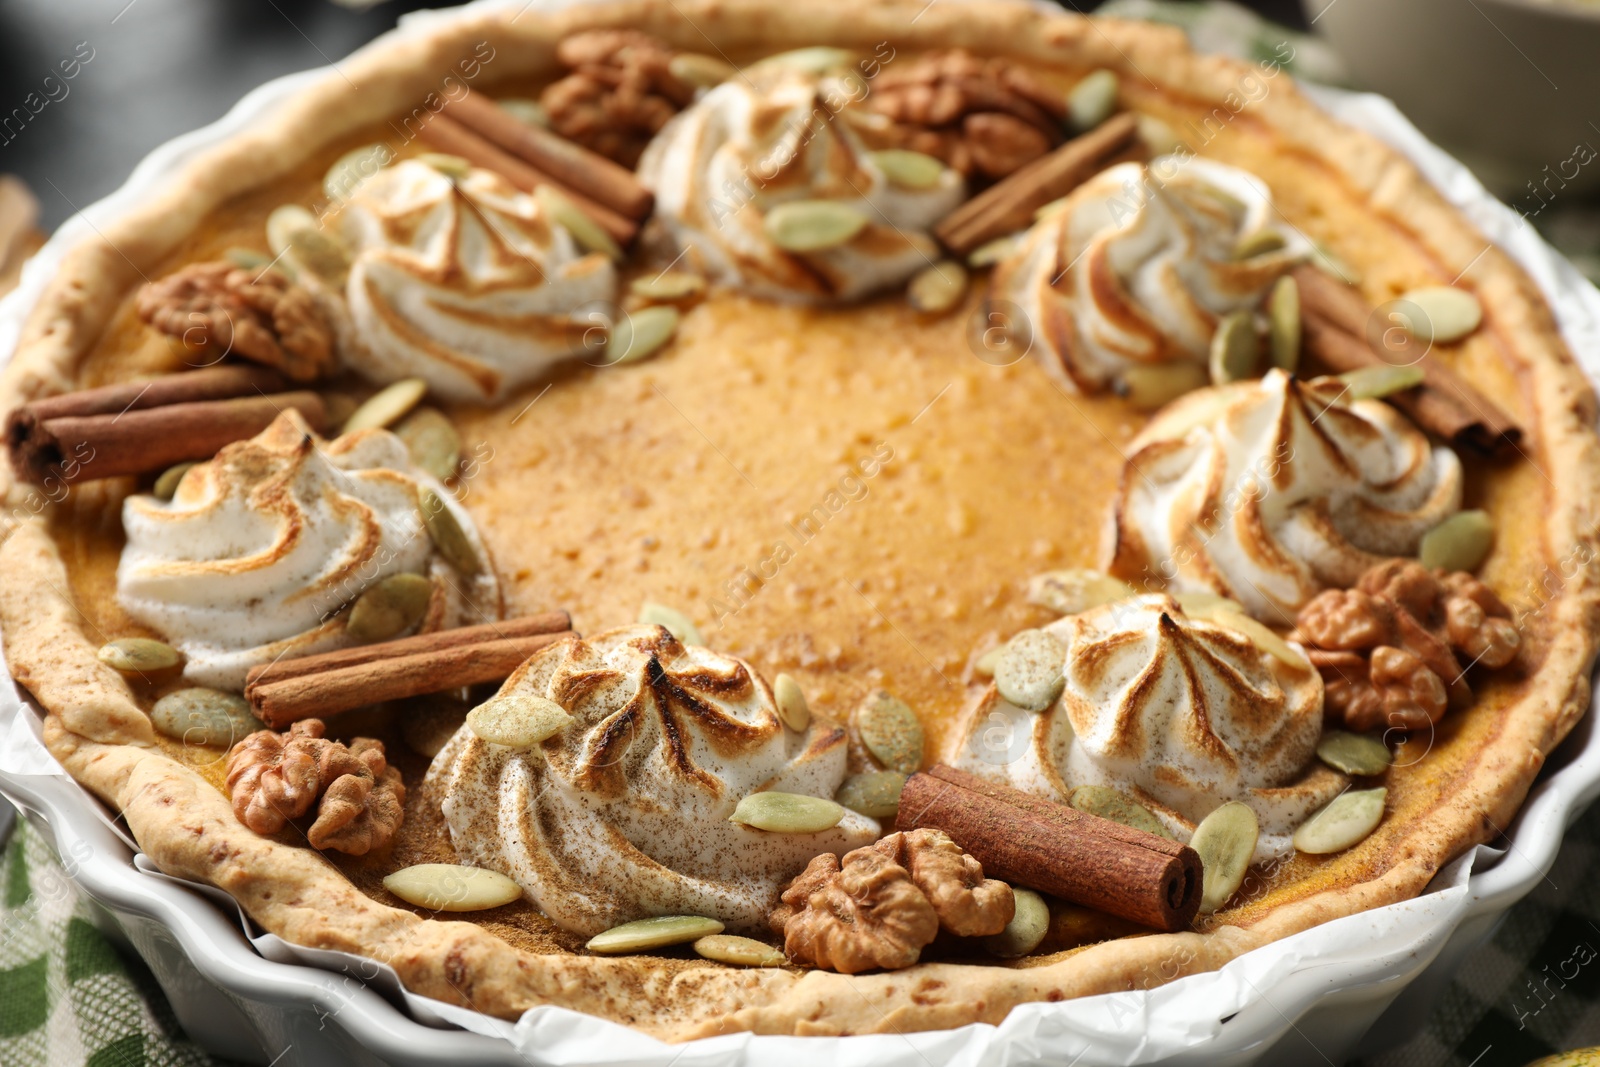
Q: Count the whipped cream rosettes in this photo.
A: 7